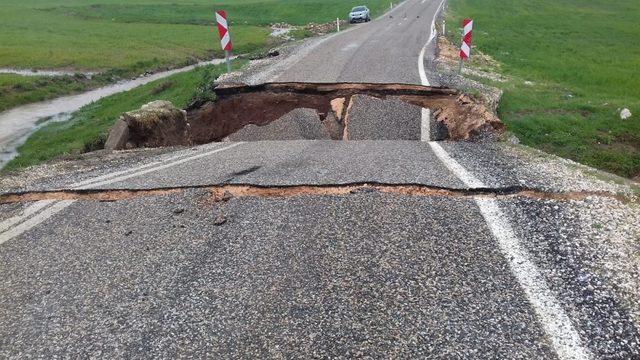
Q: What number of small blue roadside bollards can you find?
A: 0